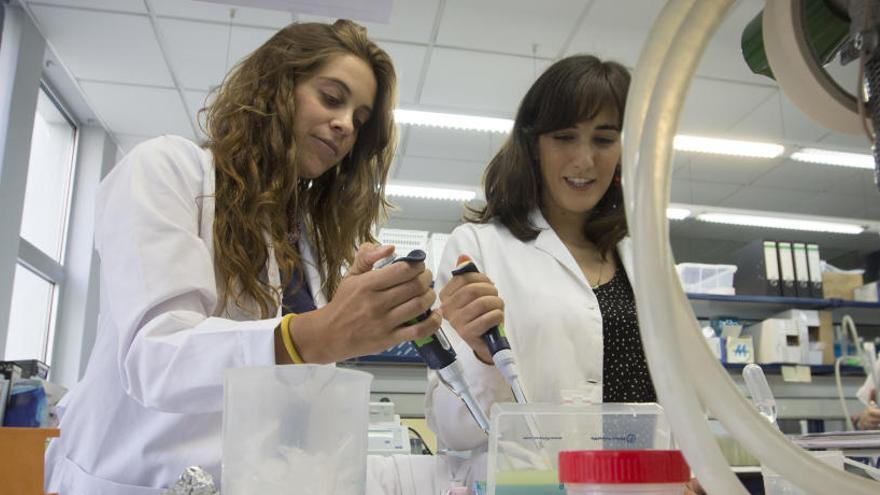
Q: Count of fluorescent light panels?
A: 6